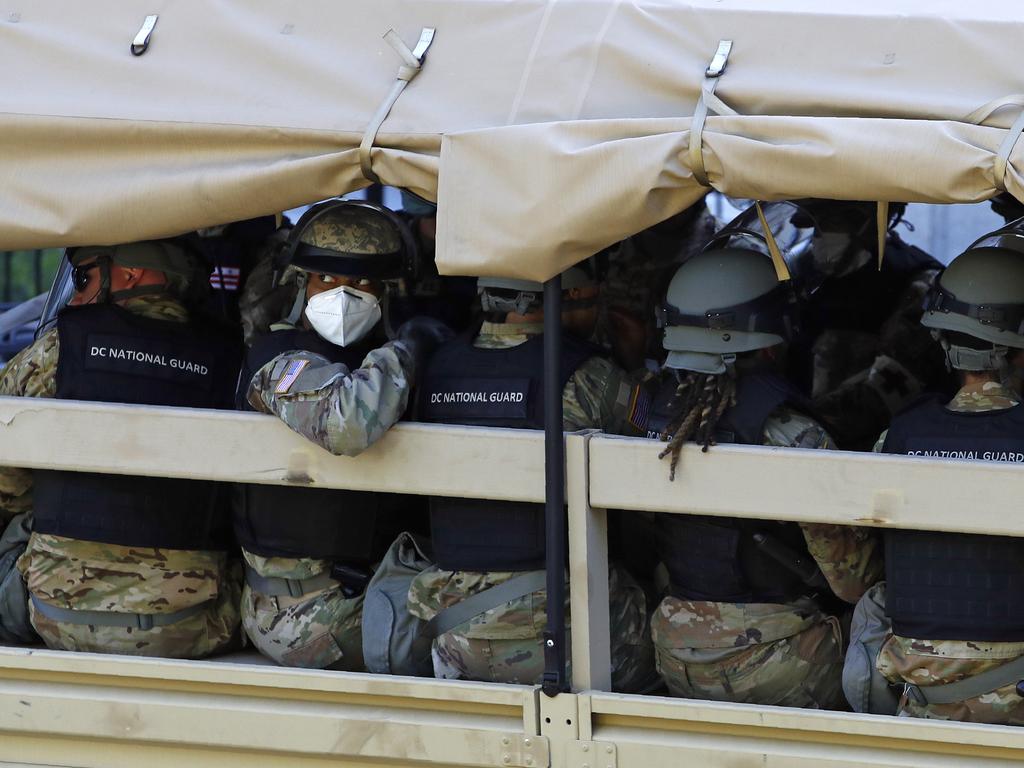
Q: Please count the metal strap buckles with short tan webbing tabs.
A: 3